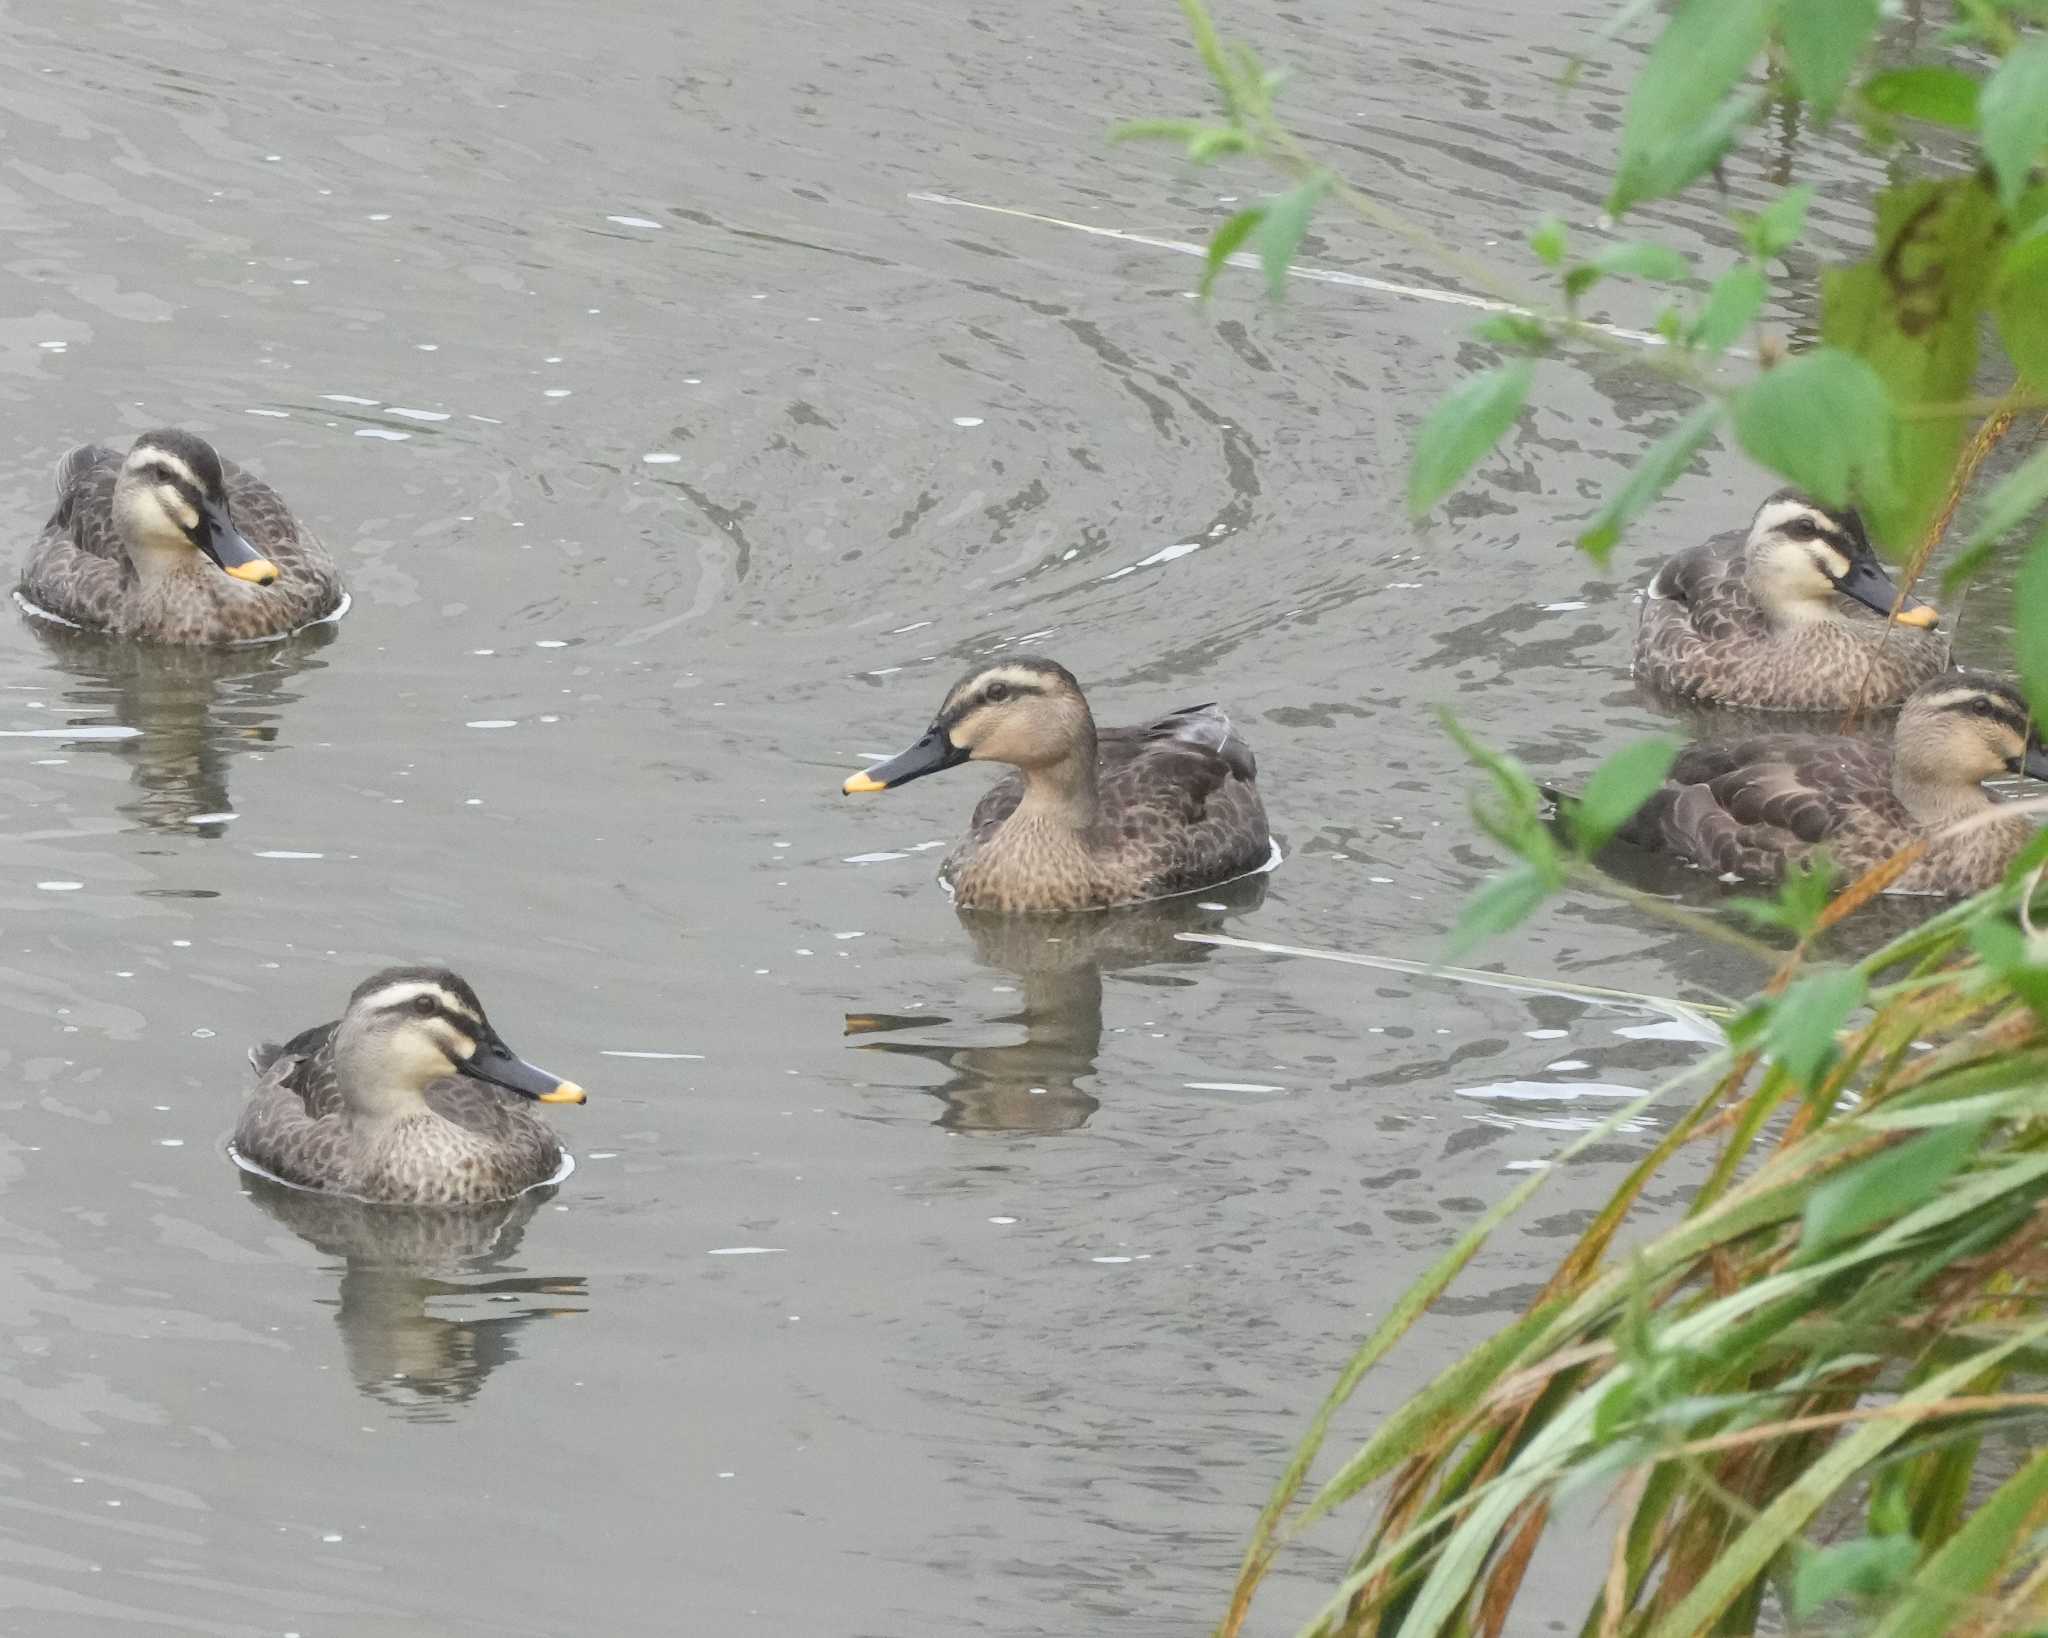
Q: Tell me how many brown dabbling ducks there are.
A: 5